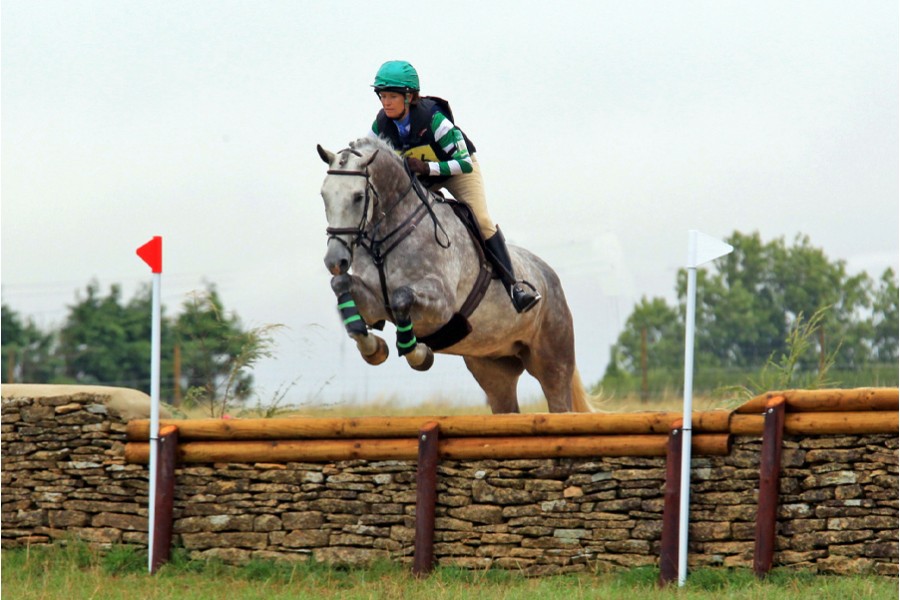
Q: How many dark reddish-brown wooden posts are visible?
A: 4